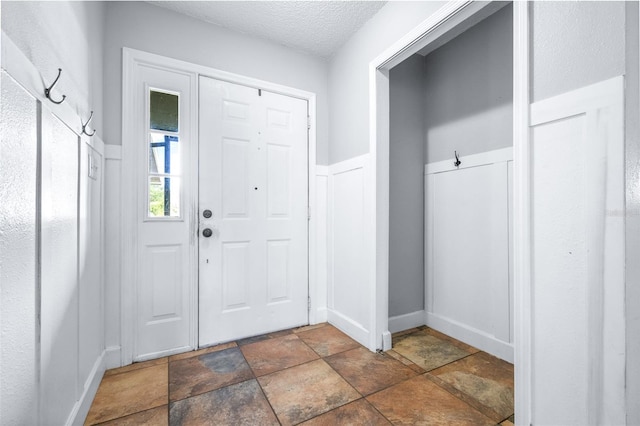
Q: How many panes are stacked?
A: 3